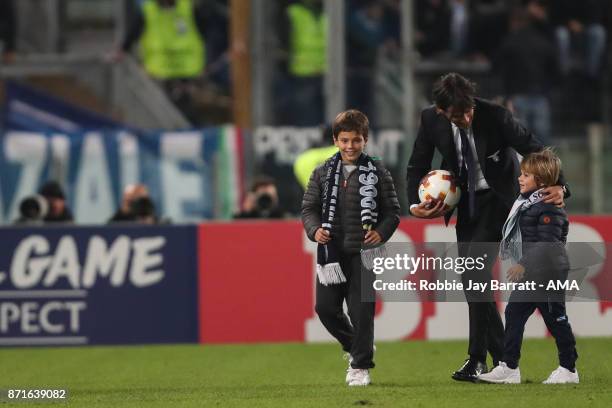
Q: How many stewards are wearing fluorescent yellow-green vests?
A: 3